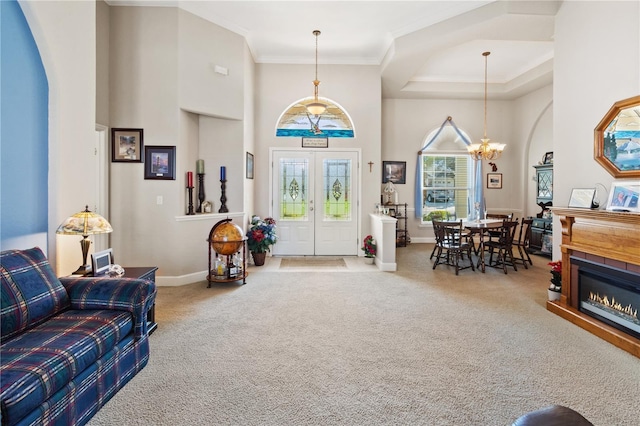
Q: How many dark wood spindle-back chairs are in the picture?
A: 6